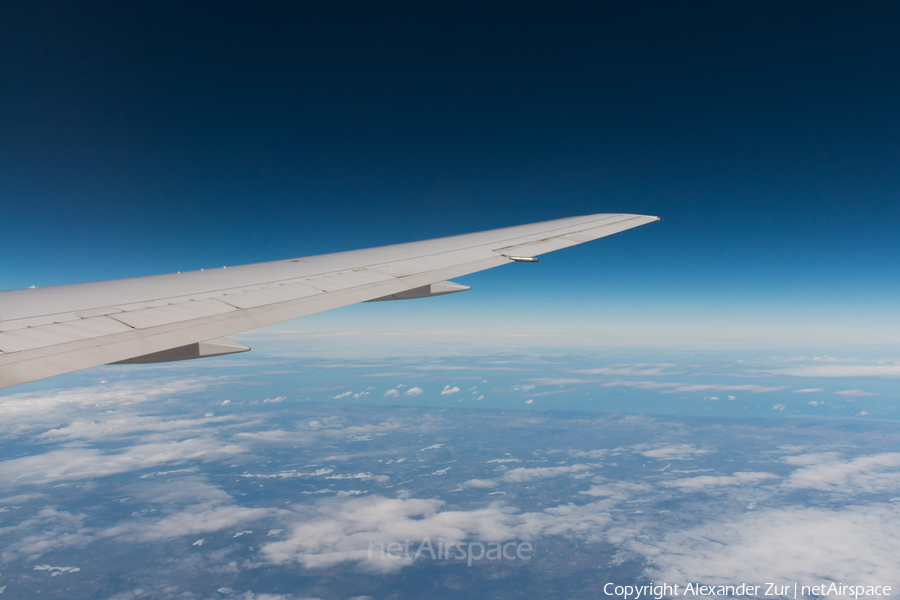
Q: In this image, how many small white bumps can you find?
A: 4